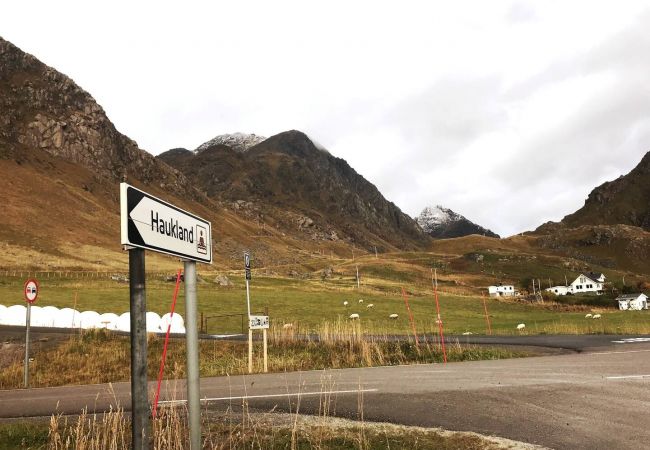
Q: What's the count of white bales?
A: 10